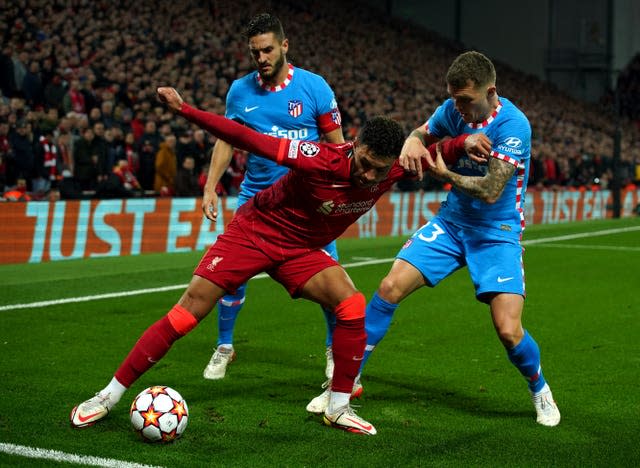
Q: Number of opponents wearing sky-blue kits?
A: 2